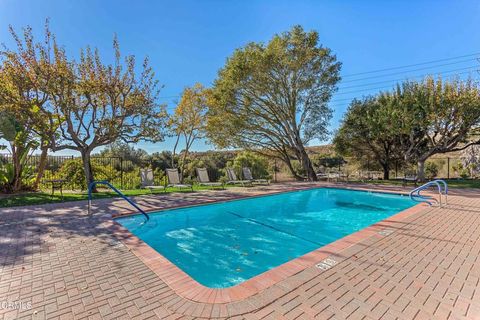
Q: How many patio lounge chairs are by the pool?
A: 5